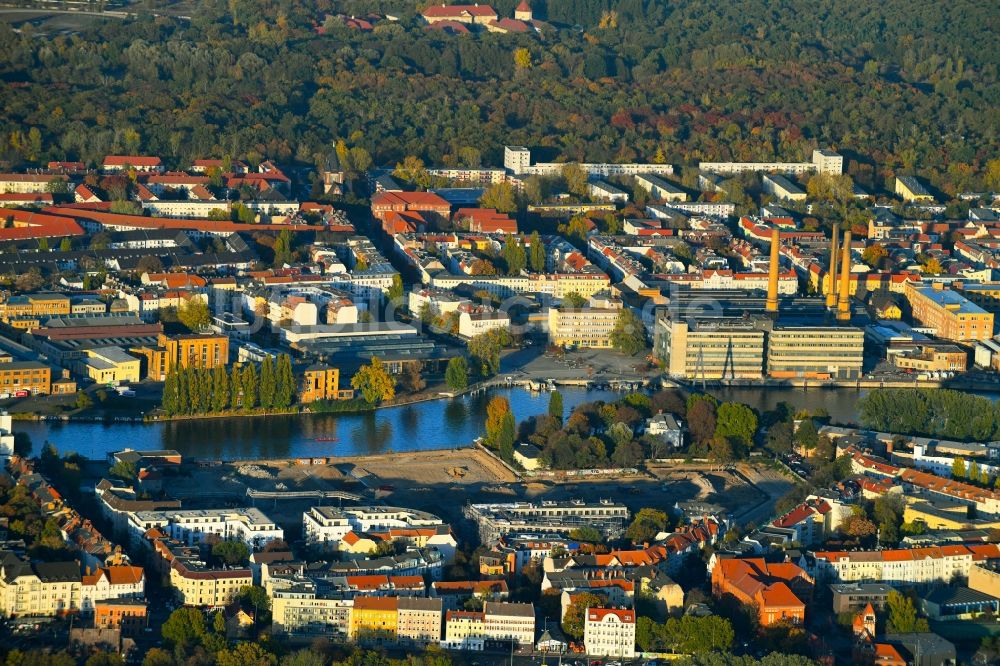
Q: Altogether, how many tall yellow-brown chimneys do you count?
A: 3